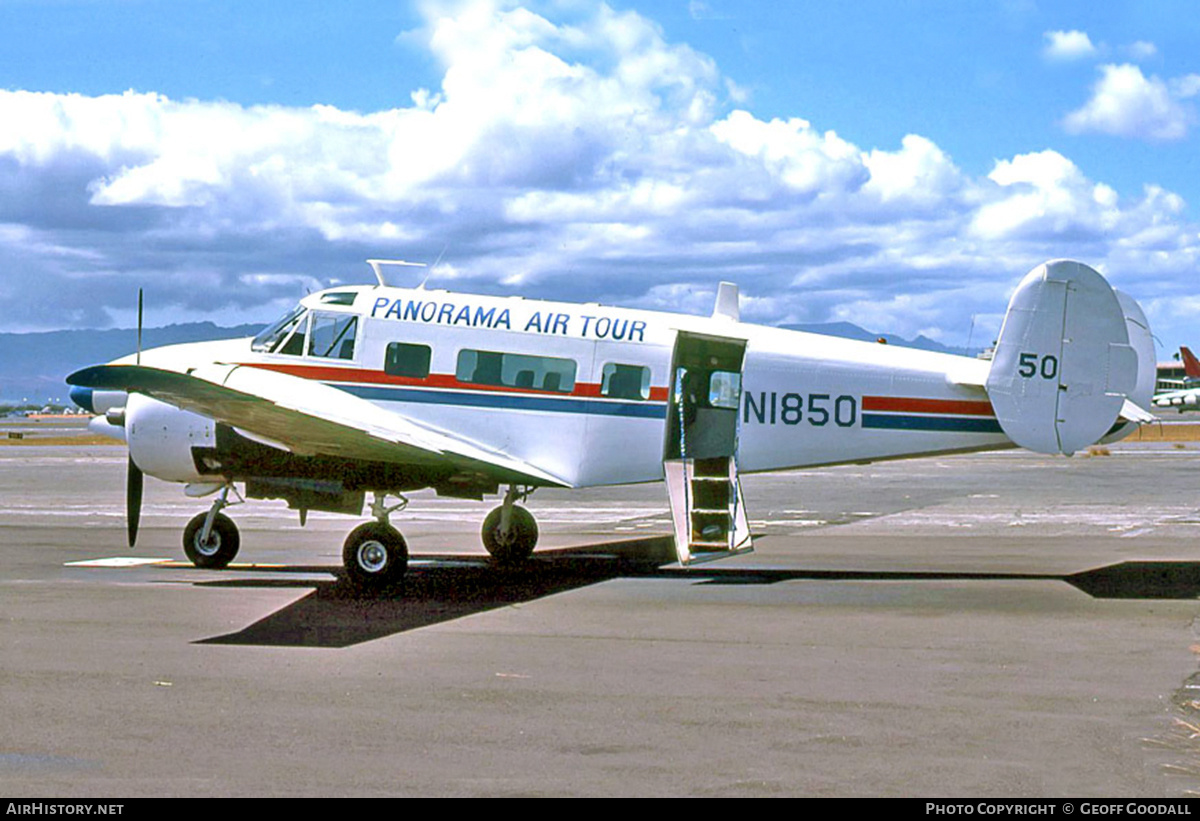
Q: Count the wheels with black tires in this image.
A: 3